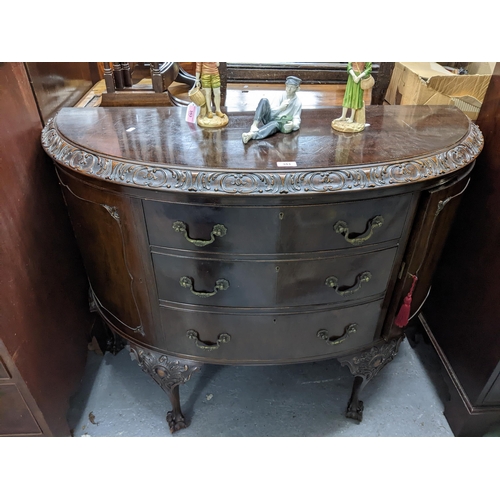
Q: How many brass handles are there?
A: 6